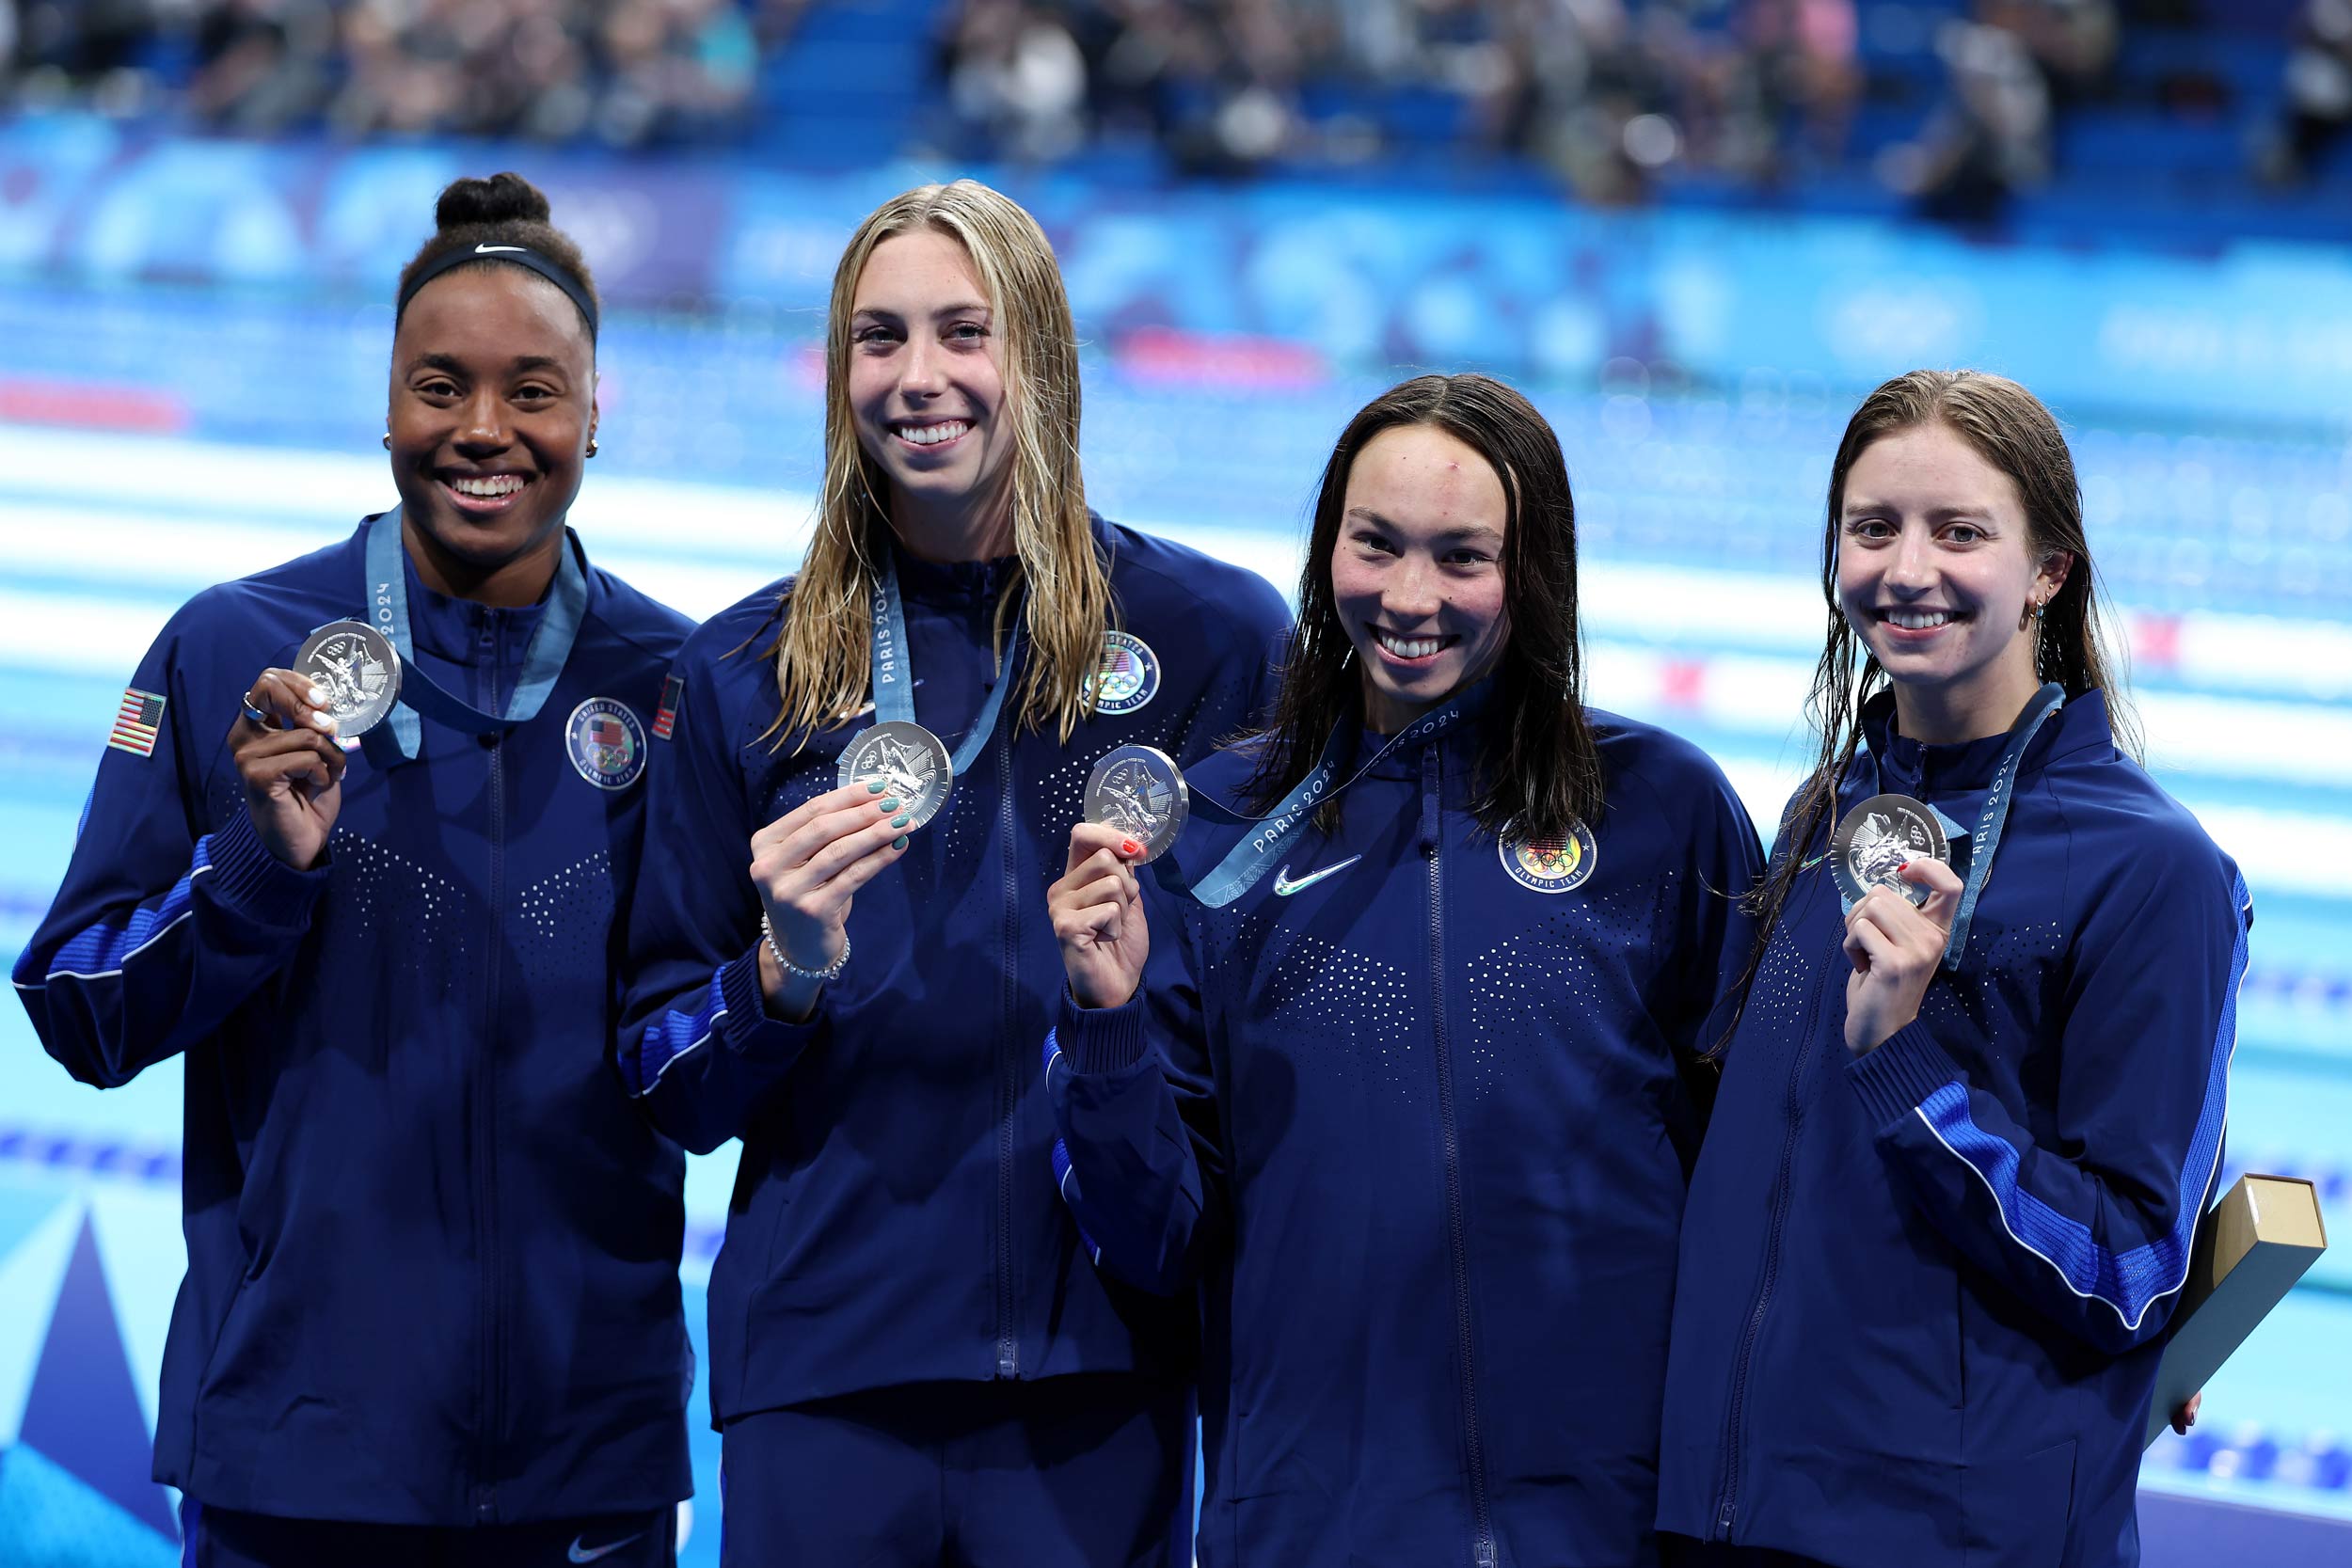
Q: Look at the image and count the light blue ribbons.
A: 4